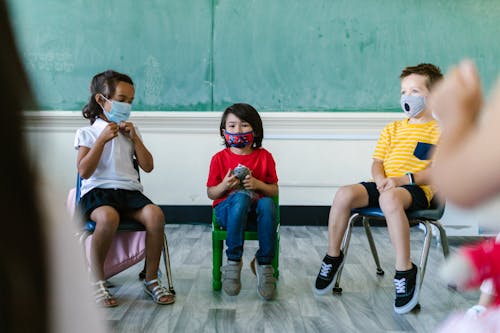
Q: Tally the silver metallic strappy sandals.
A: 2